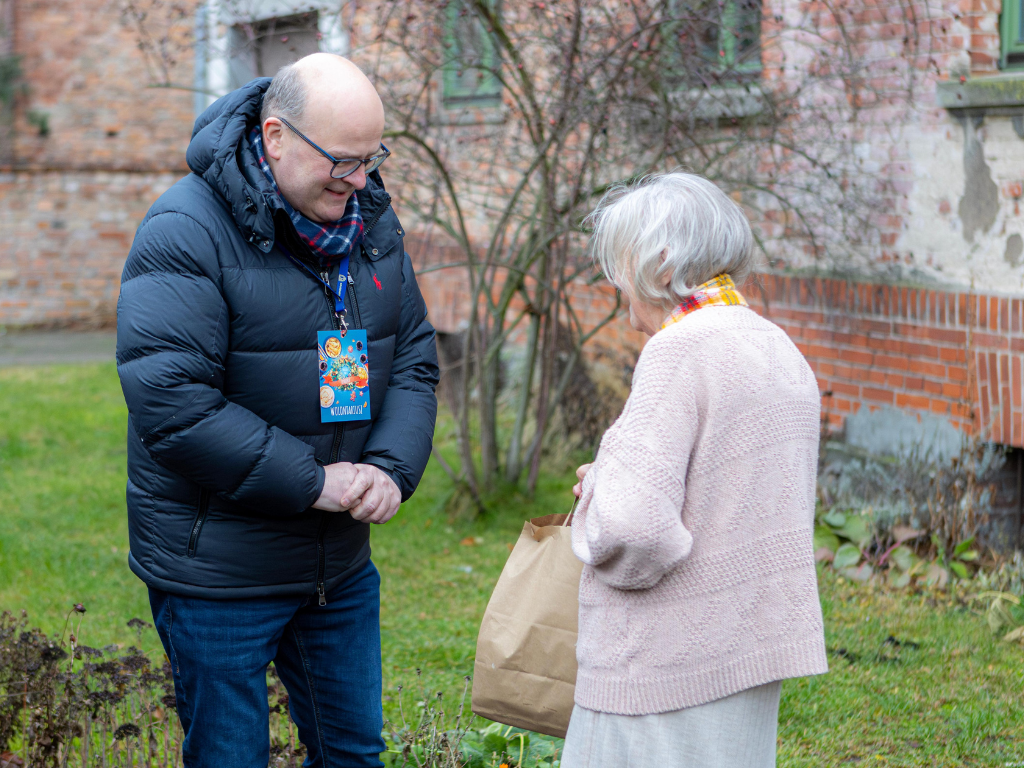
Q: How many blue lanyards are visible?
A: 1